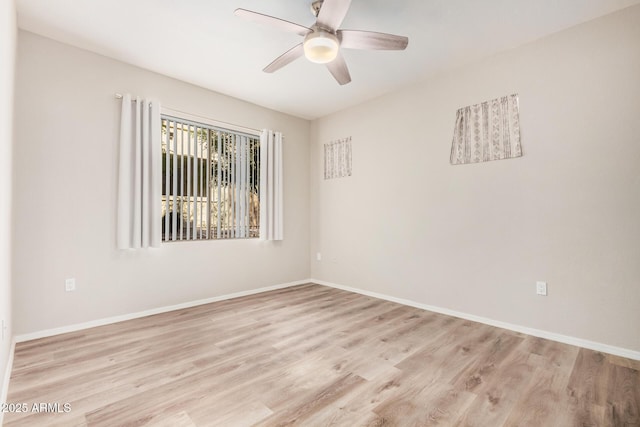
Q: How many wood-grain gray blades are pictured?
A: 5